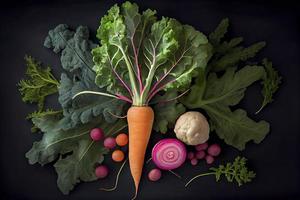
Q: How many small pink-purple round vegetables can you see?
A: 10